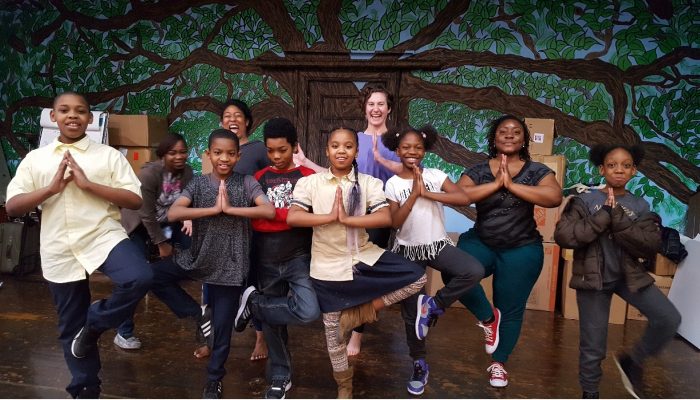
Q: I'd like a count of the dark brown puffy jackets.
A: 1